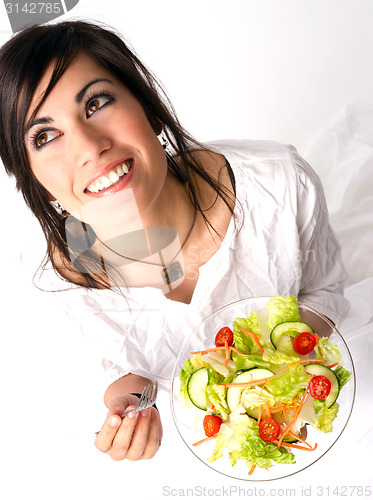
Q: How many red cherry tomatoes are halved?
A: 5